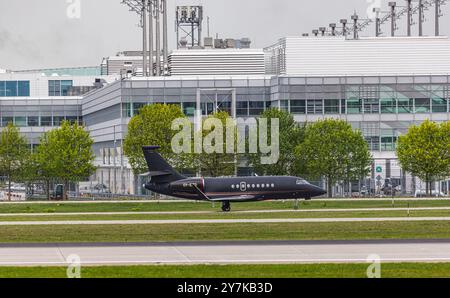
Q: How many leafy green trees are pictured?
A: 7